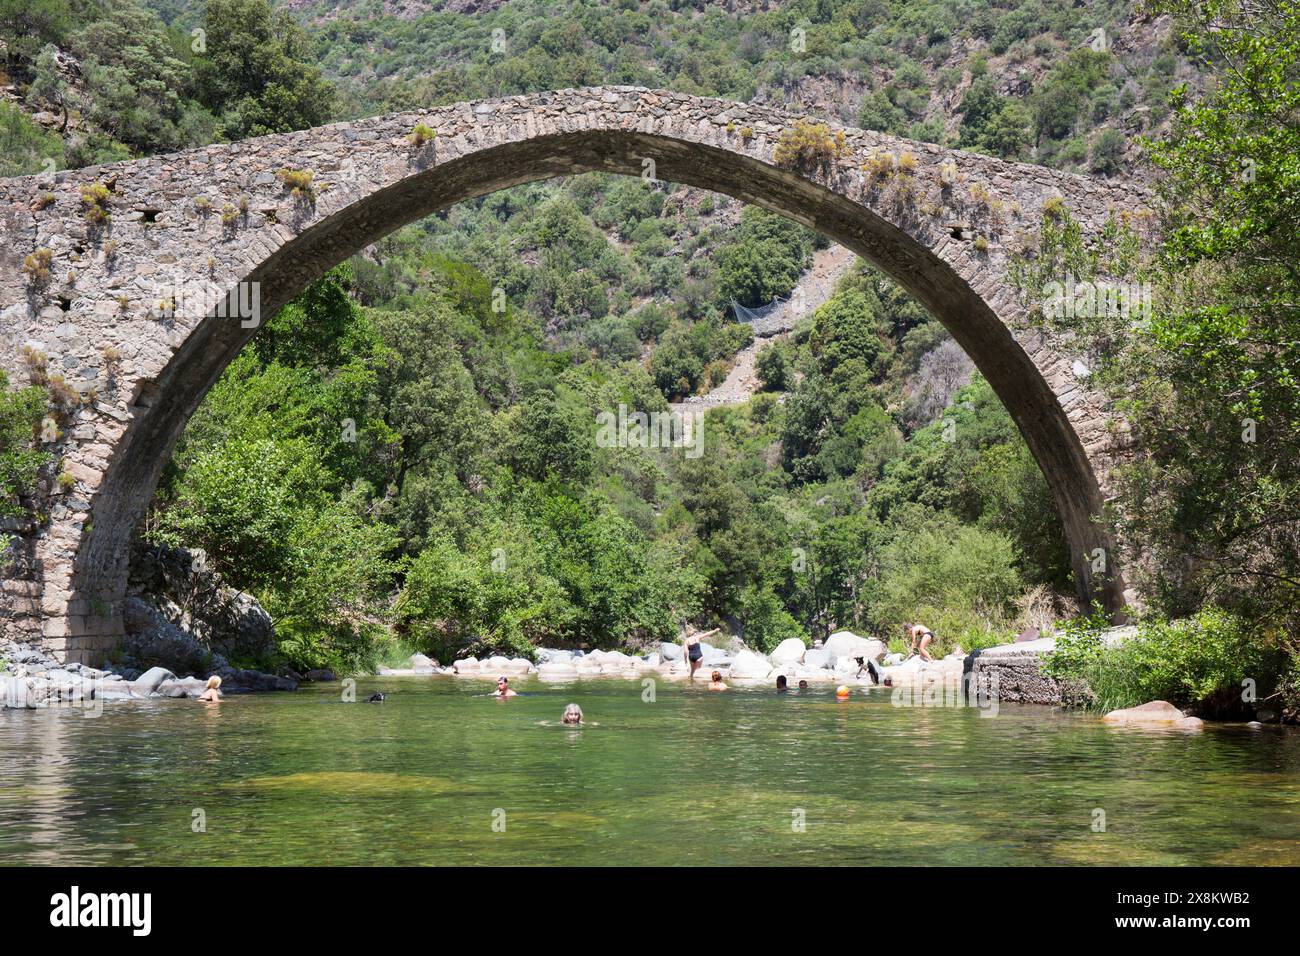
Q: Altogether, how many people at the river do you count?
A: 9